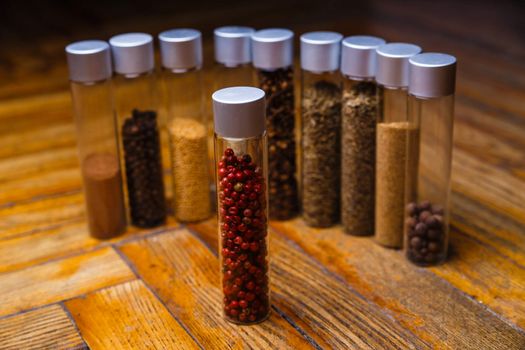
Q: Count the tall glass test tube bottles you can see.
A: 10